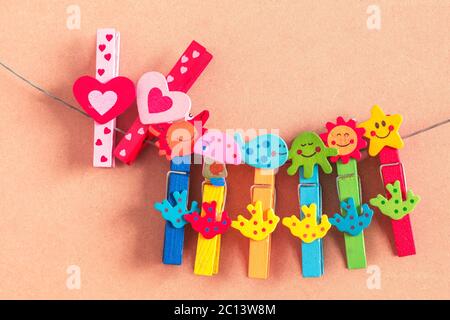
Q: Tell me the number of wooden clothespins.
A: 8